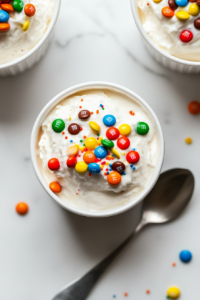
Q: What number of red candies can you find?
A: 6